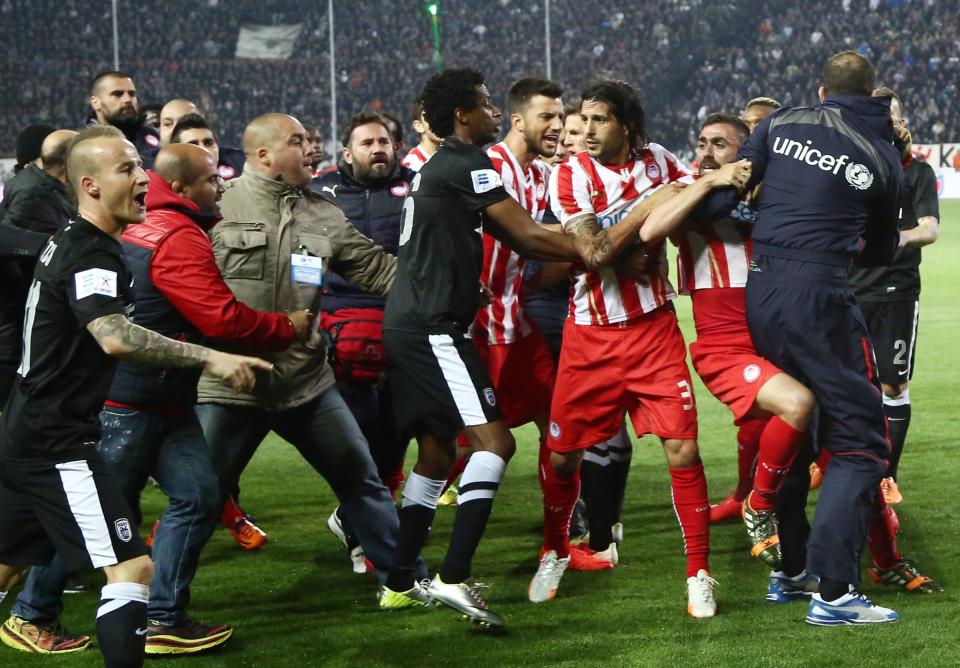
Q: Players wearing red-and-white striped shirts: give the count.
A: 4